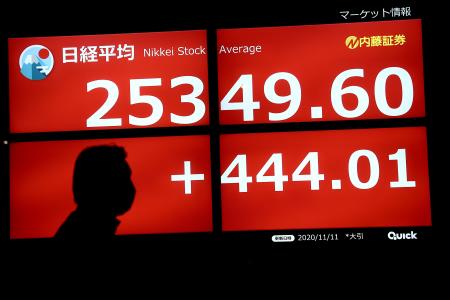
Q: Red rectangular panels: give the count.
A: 4